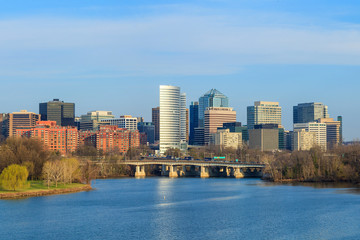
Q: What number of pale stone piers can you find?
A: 4